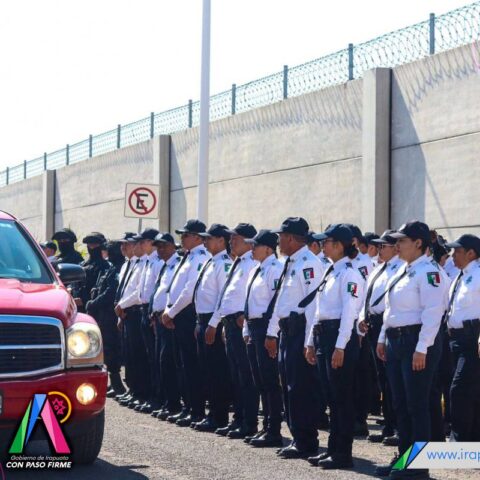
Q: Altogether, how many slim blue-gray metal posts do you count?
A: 12